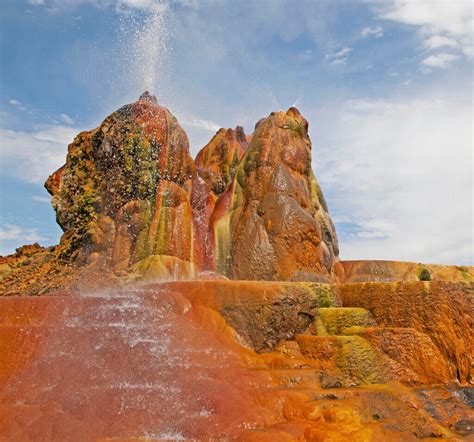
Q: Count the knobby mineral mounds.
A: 3